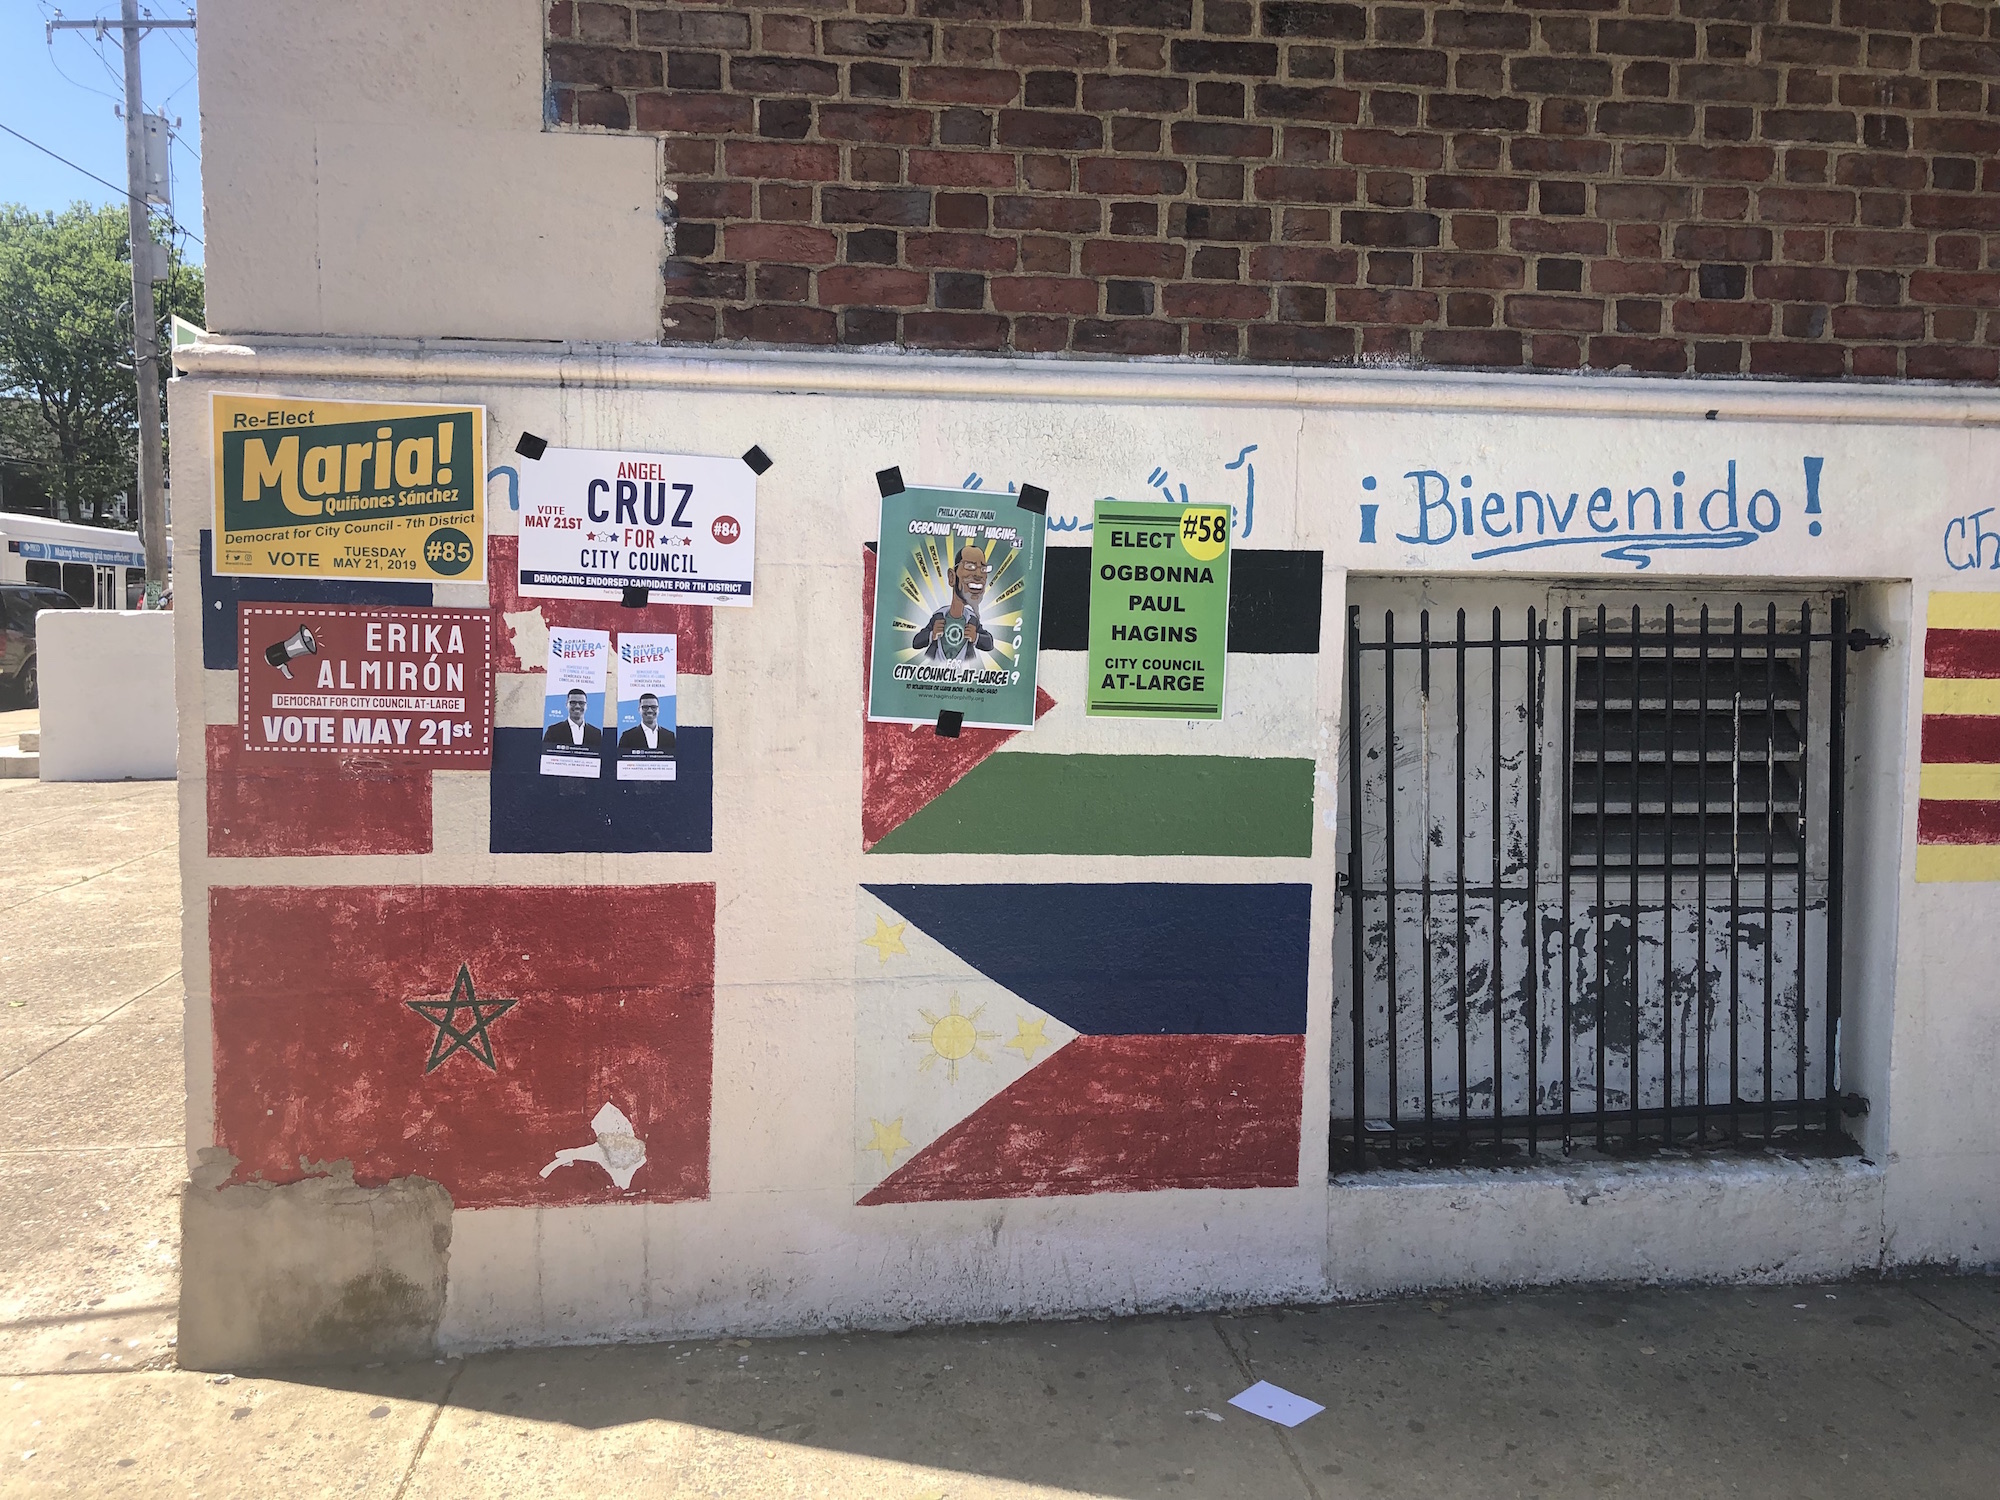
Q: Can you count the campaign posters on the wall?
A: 7